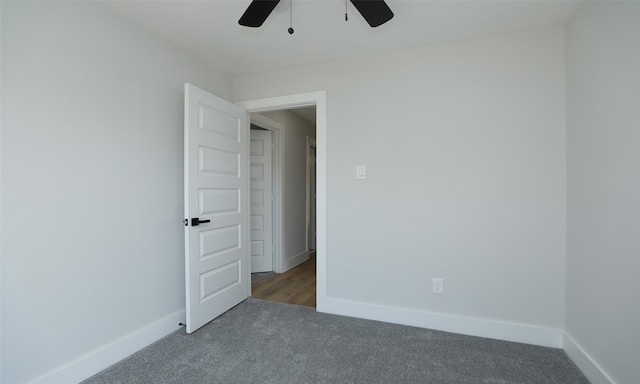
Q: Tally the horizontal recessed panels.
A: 10